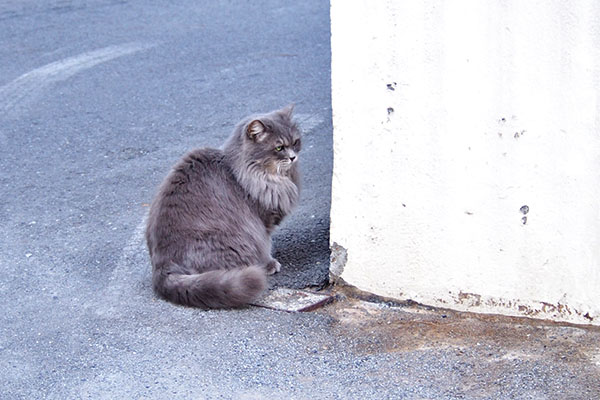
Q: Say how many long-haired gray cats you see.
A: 1